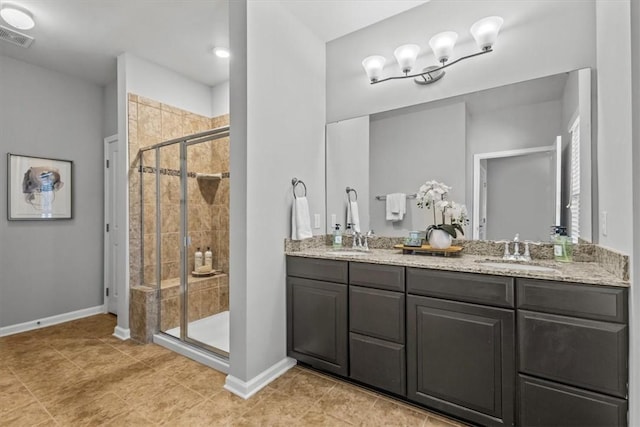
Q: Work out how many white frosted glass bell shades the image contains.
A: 4